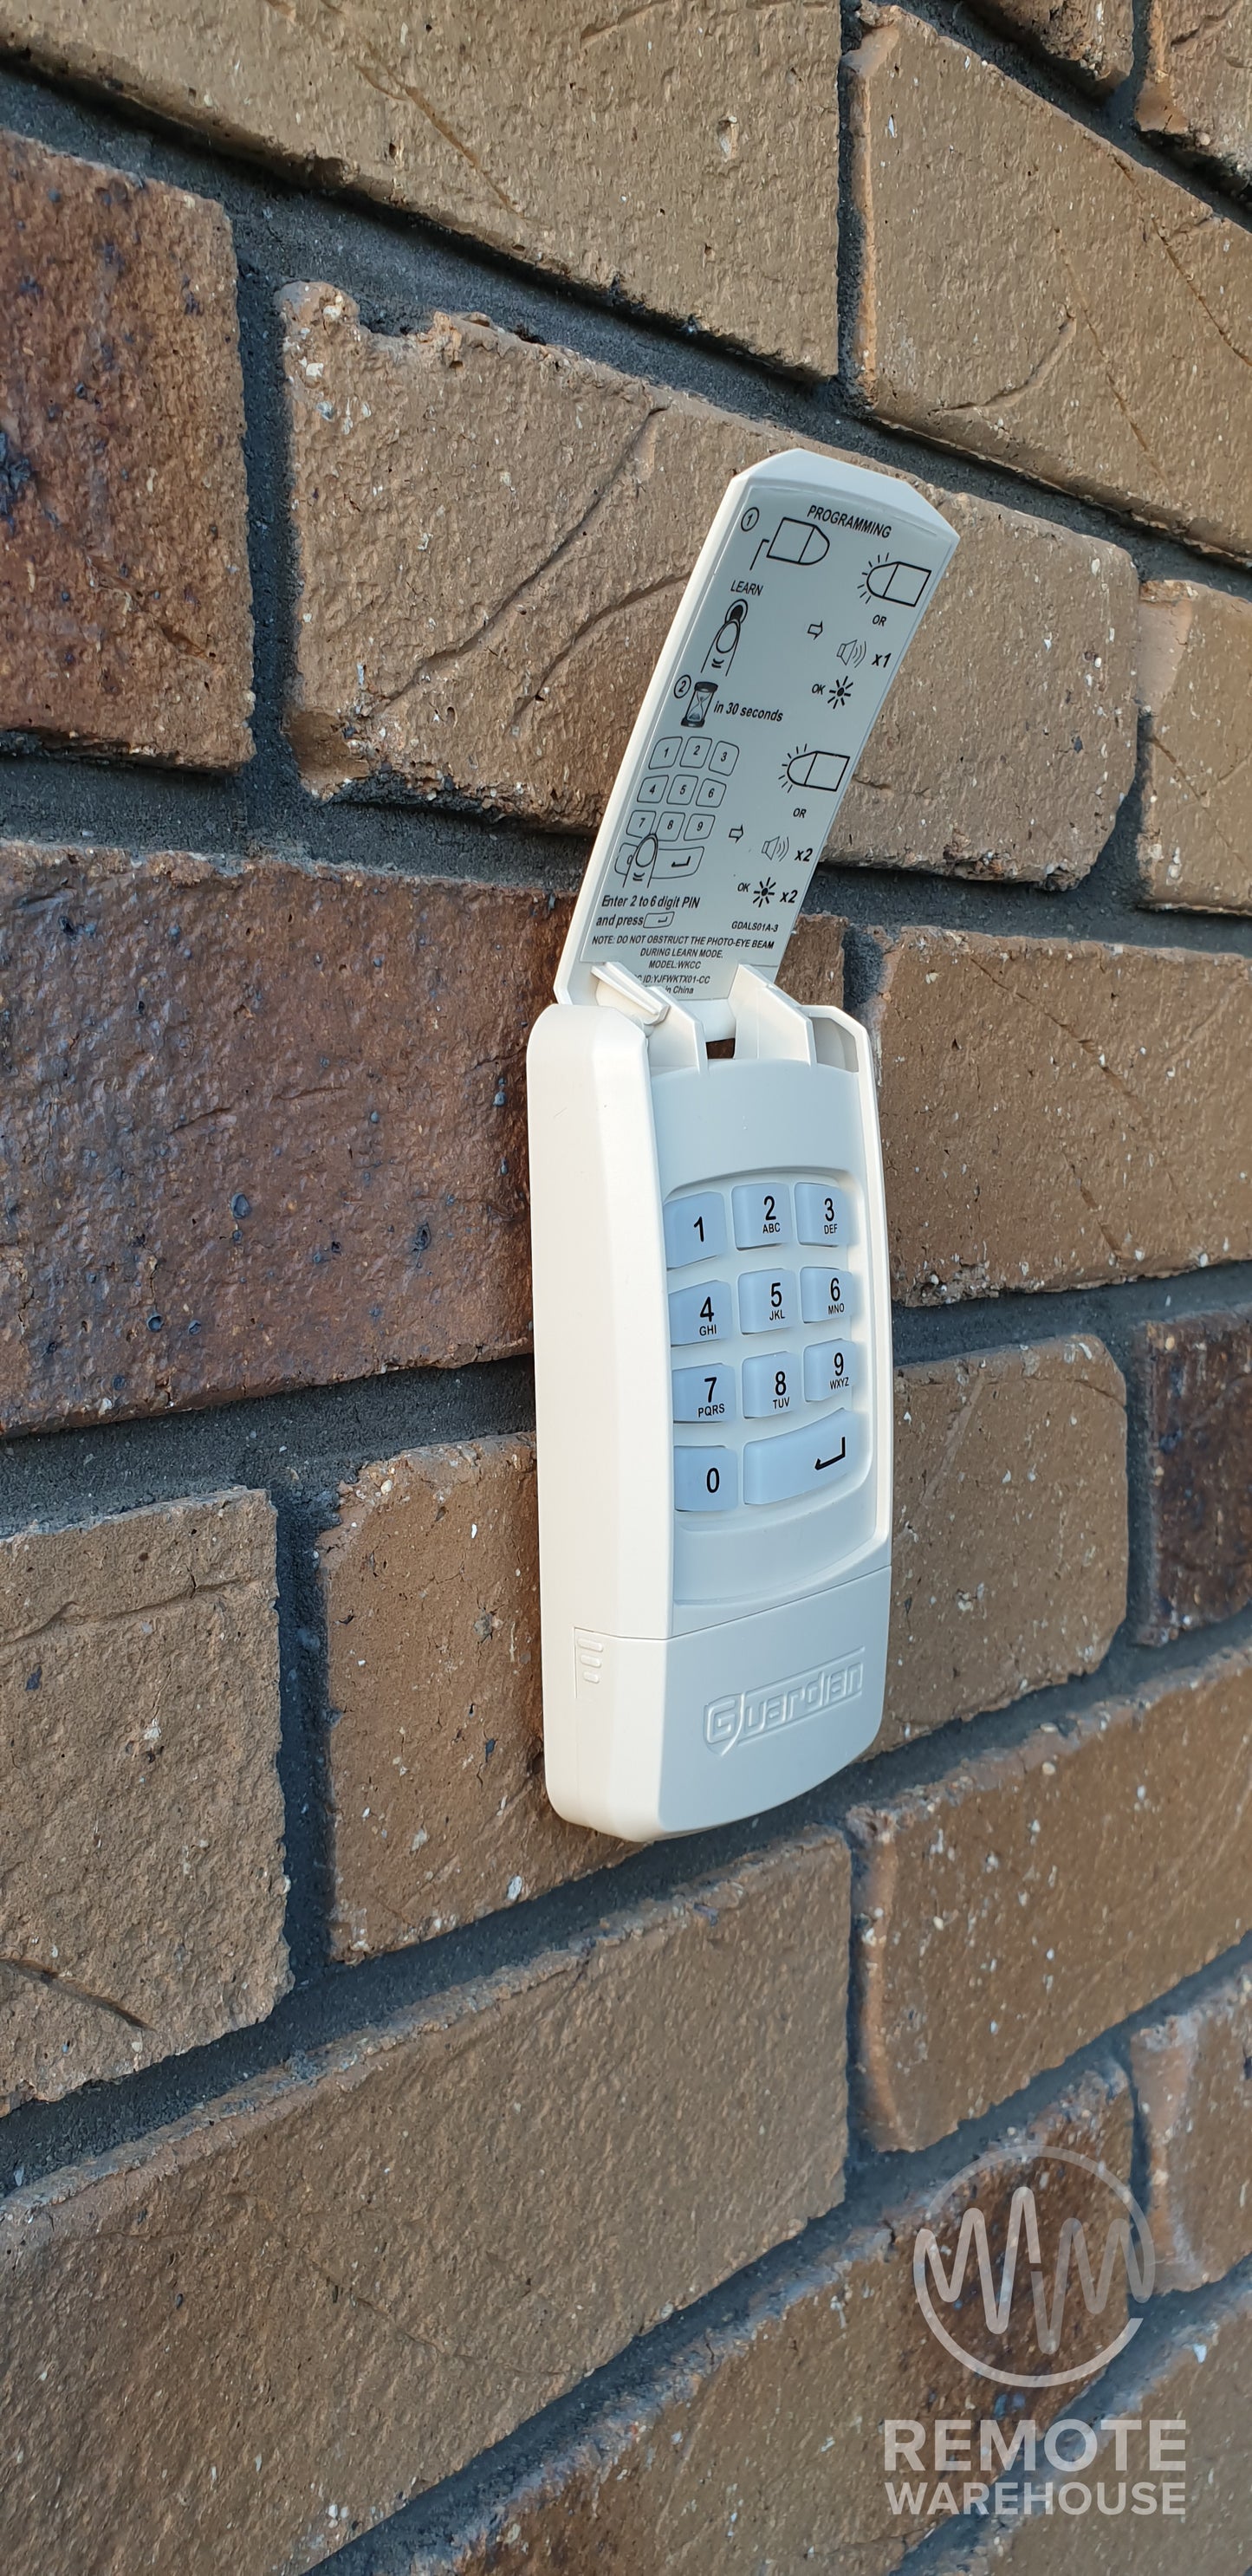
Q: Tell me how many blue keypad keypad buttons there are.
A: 11